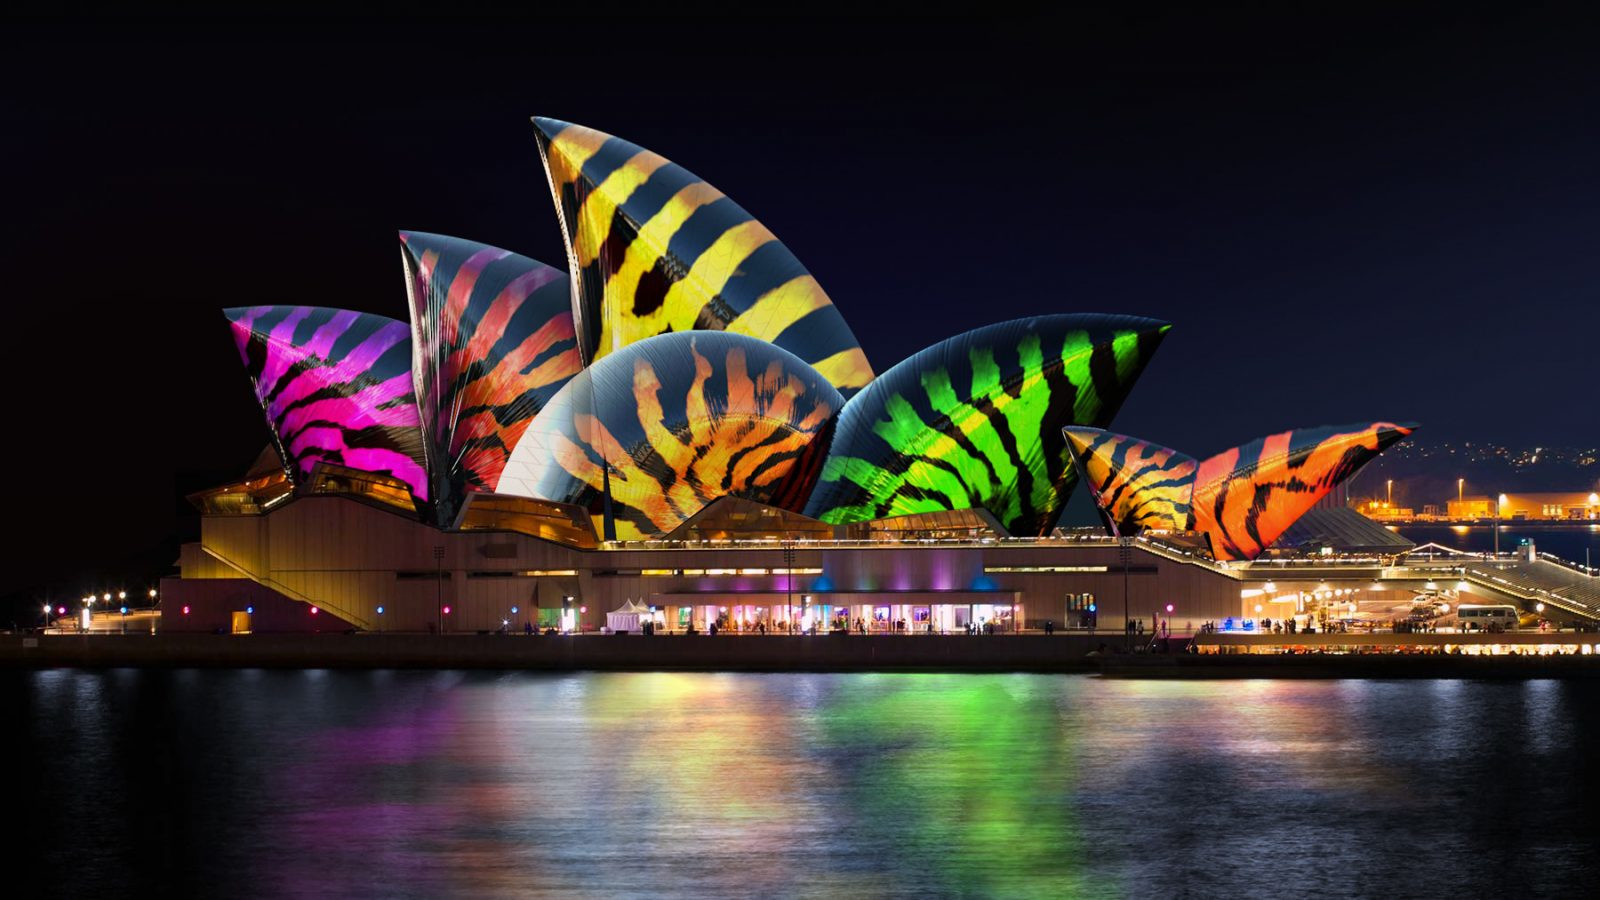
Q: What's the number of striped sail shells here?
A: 7